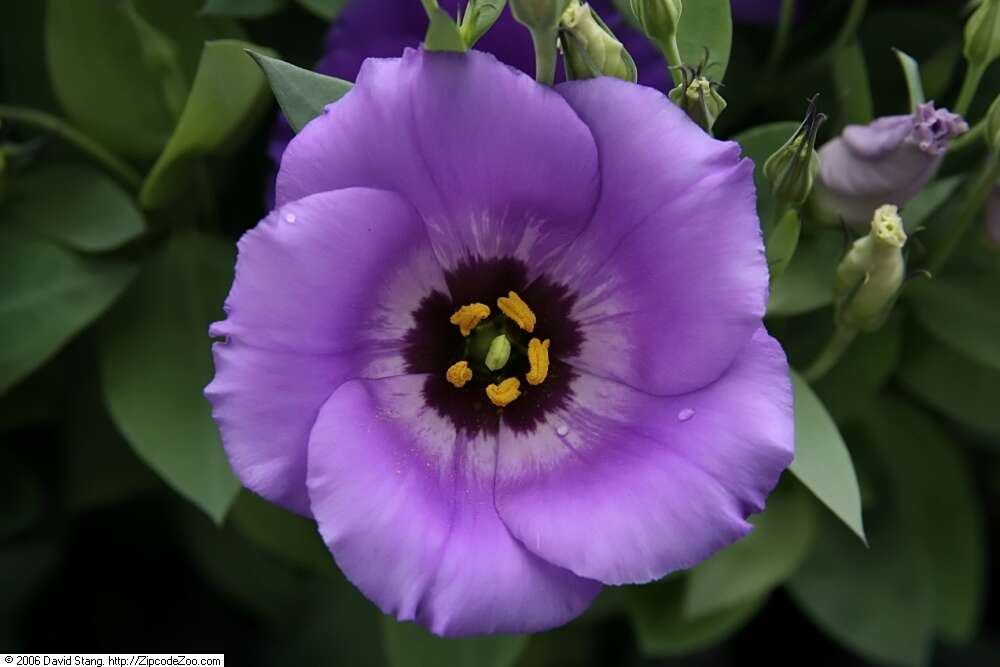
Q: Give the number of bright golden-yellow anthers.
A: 5